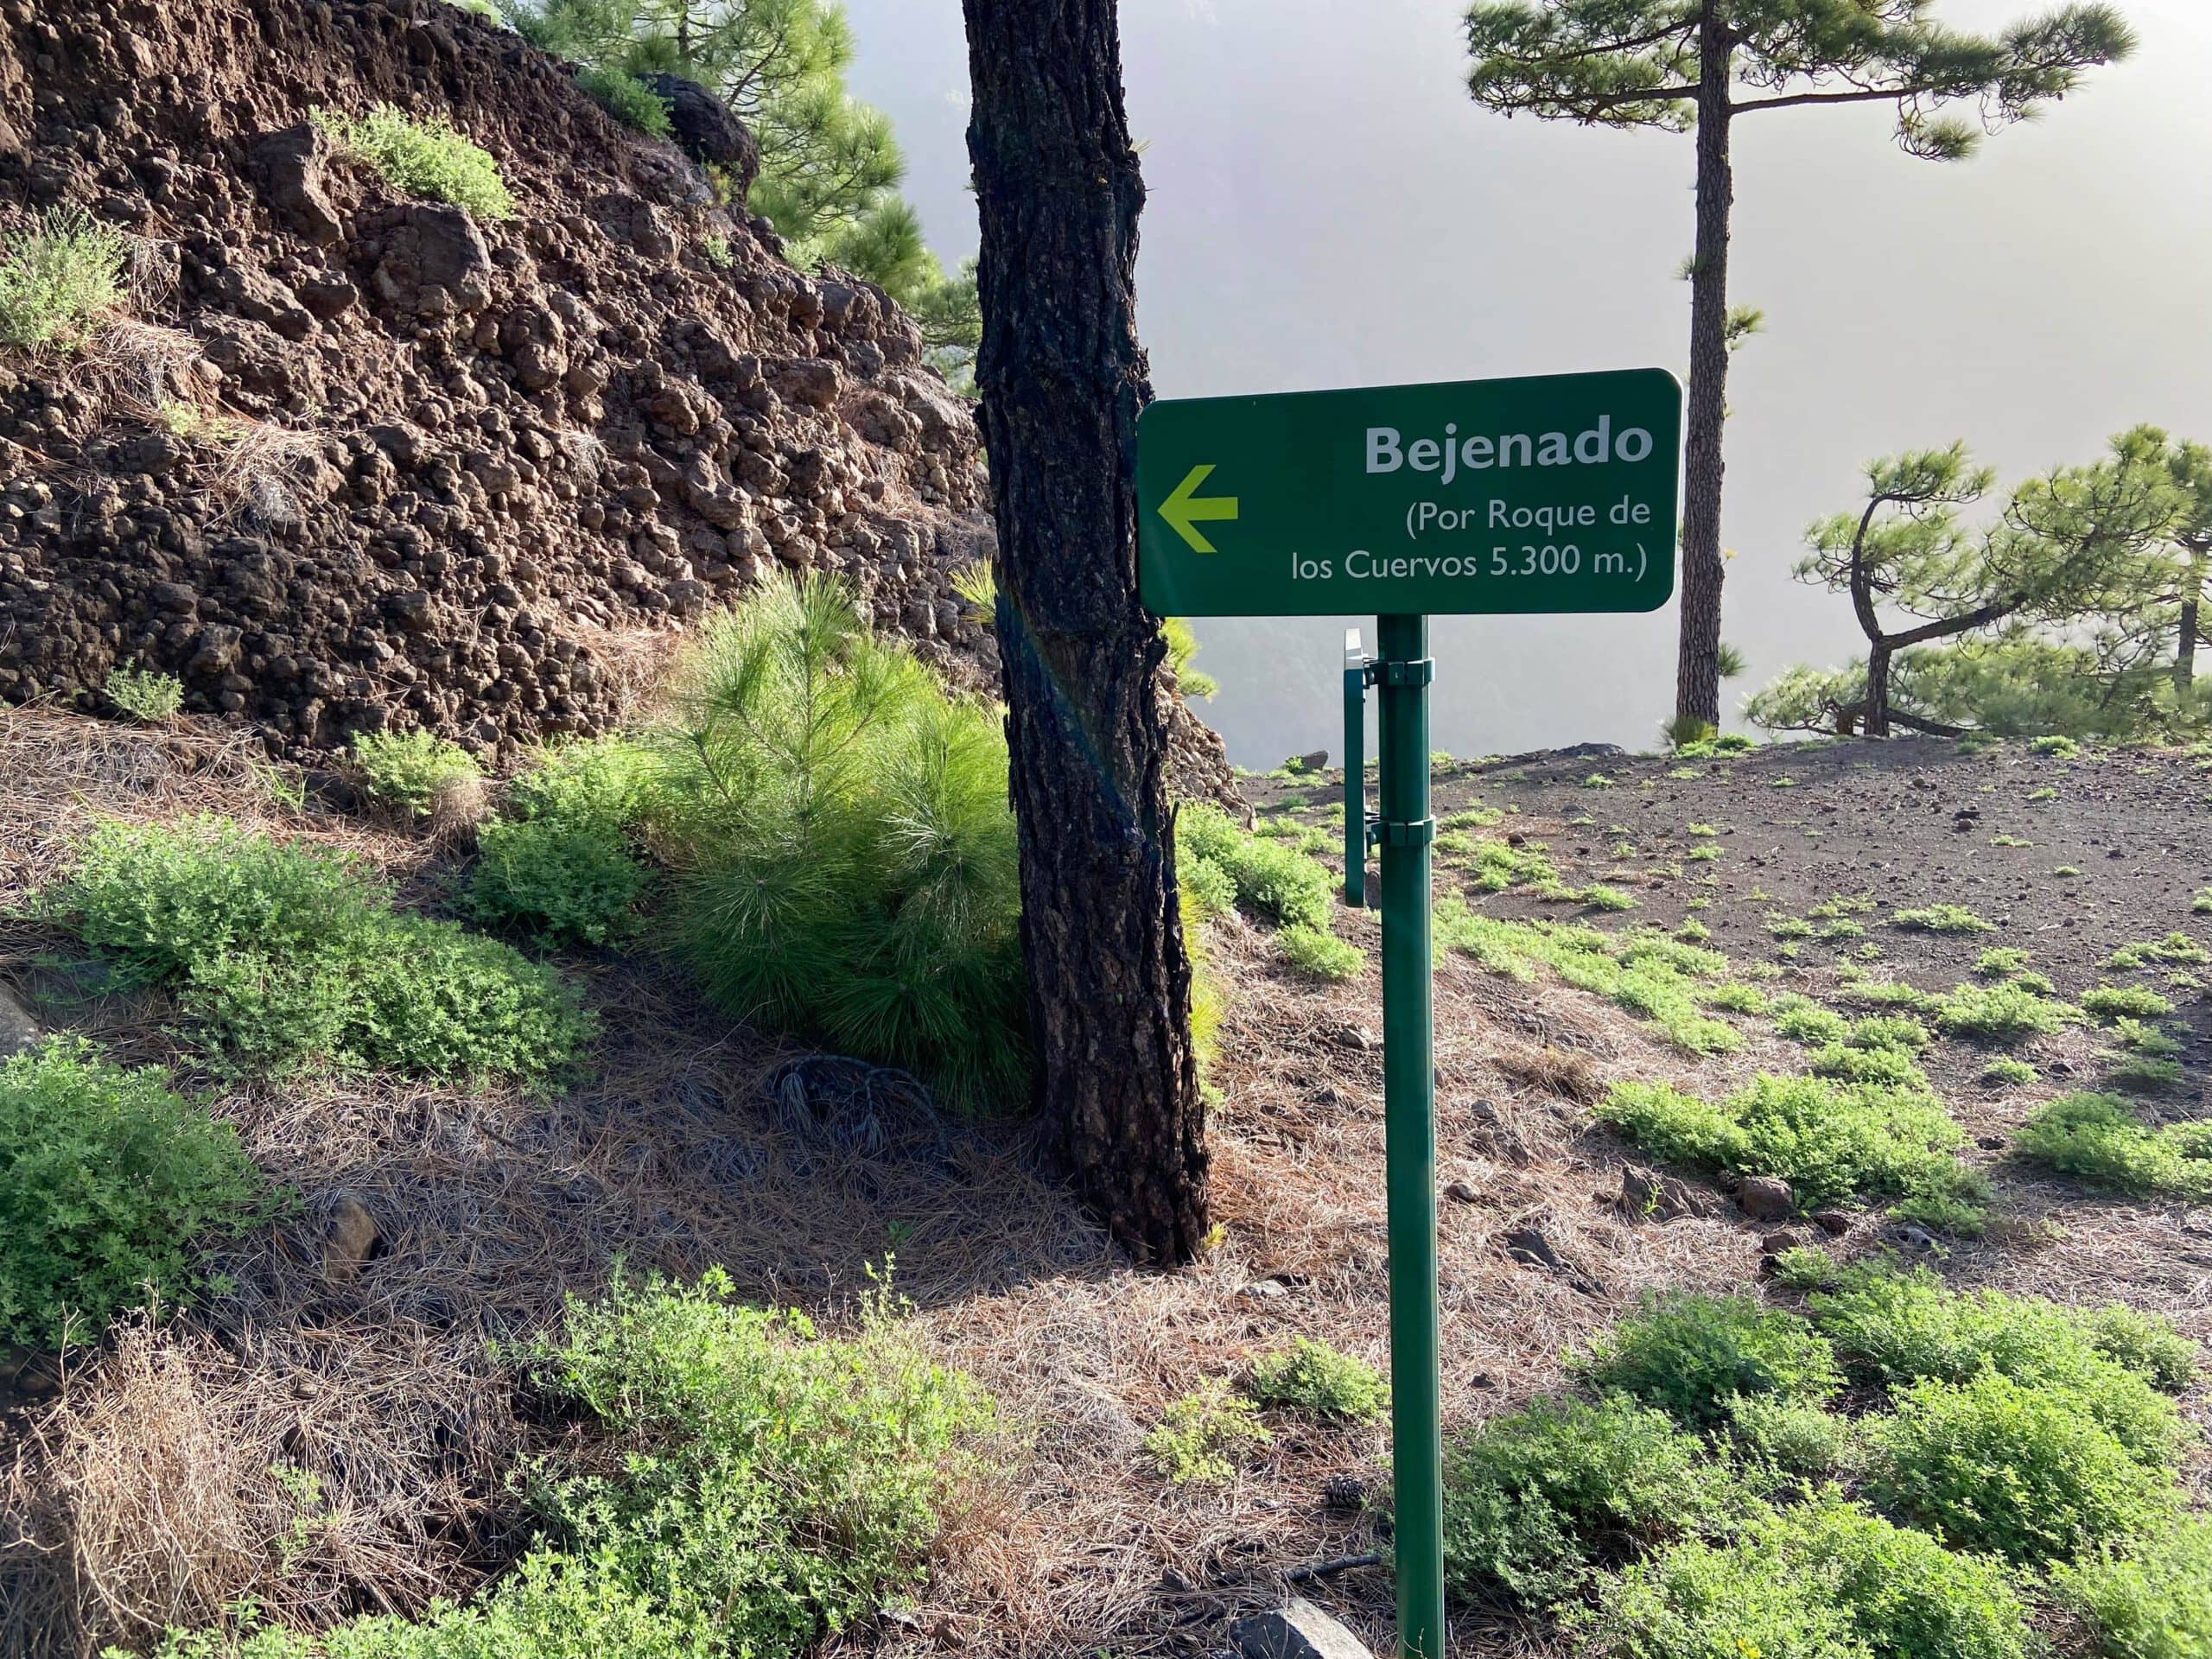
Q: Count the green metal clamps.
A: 2